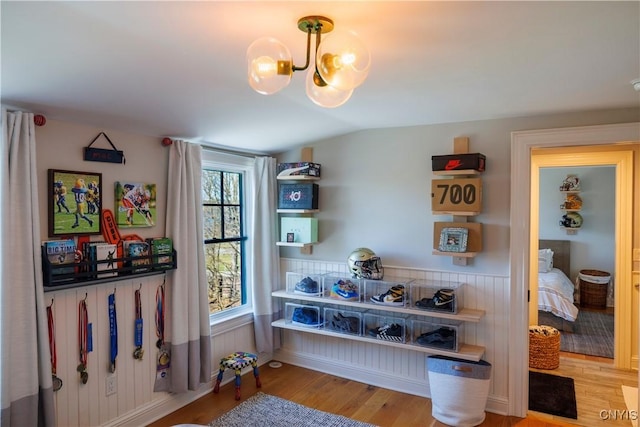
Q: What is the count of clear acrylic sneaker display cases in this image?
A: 8